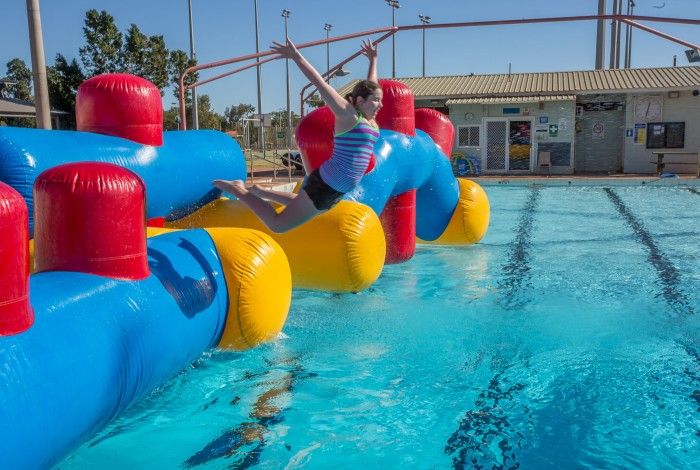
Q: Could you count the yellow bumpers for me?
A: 3